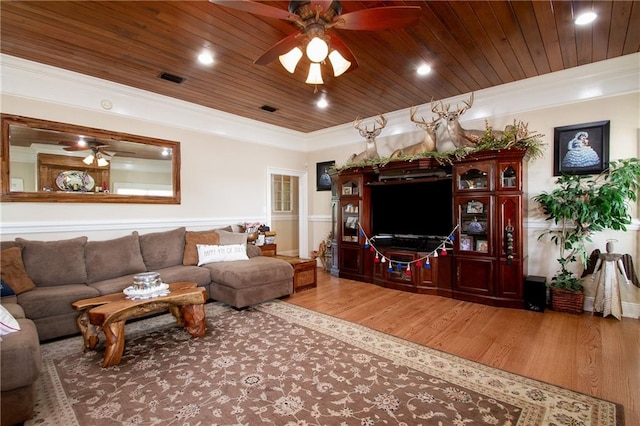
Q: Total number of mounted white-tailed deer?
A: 3